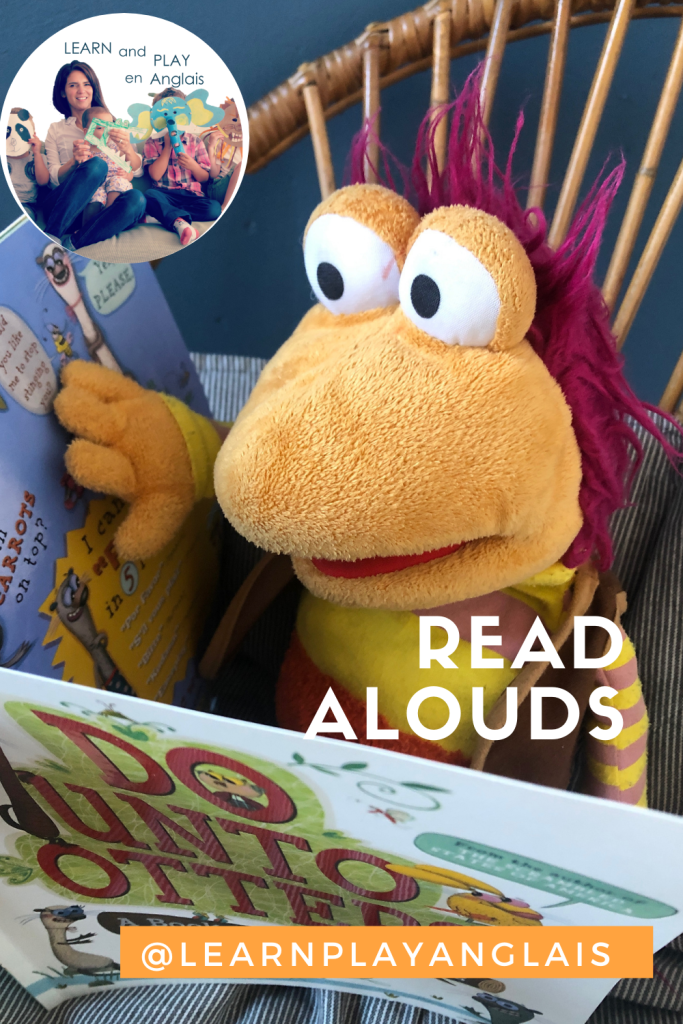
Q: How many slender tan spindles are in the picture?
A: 9